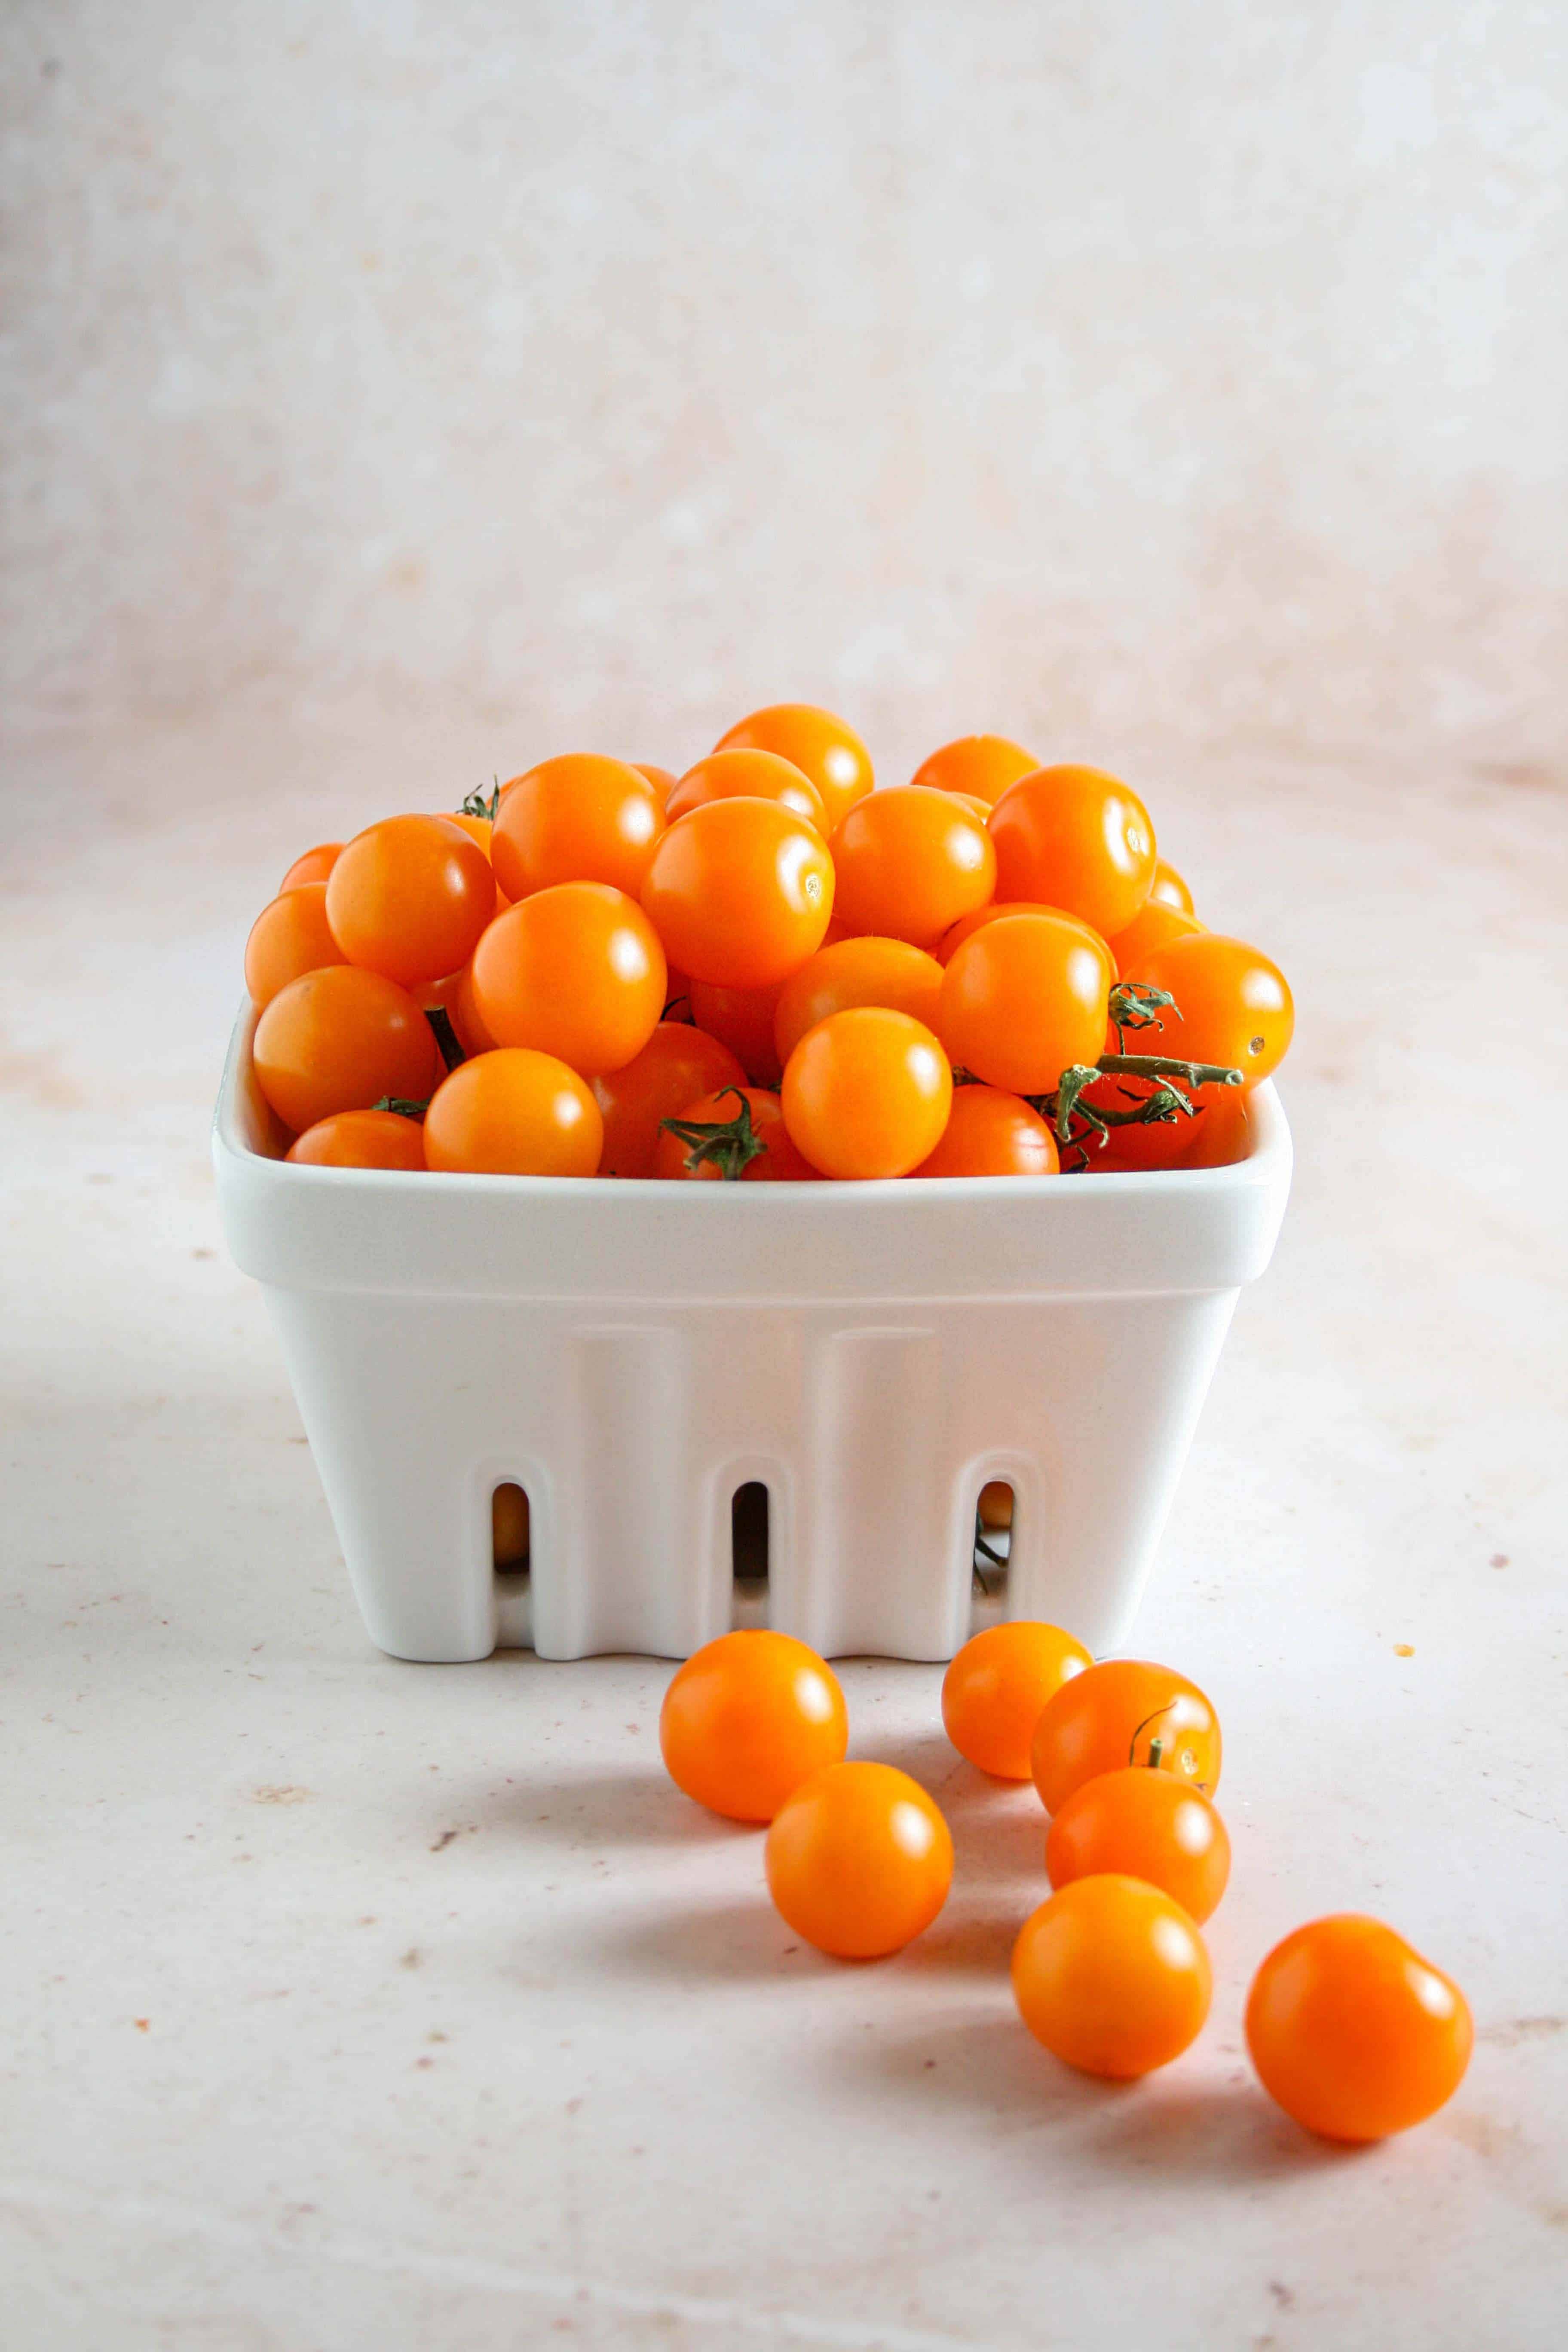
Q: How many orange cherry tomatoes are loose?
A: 7